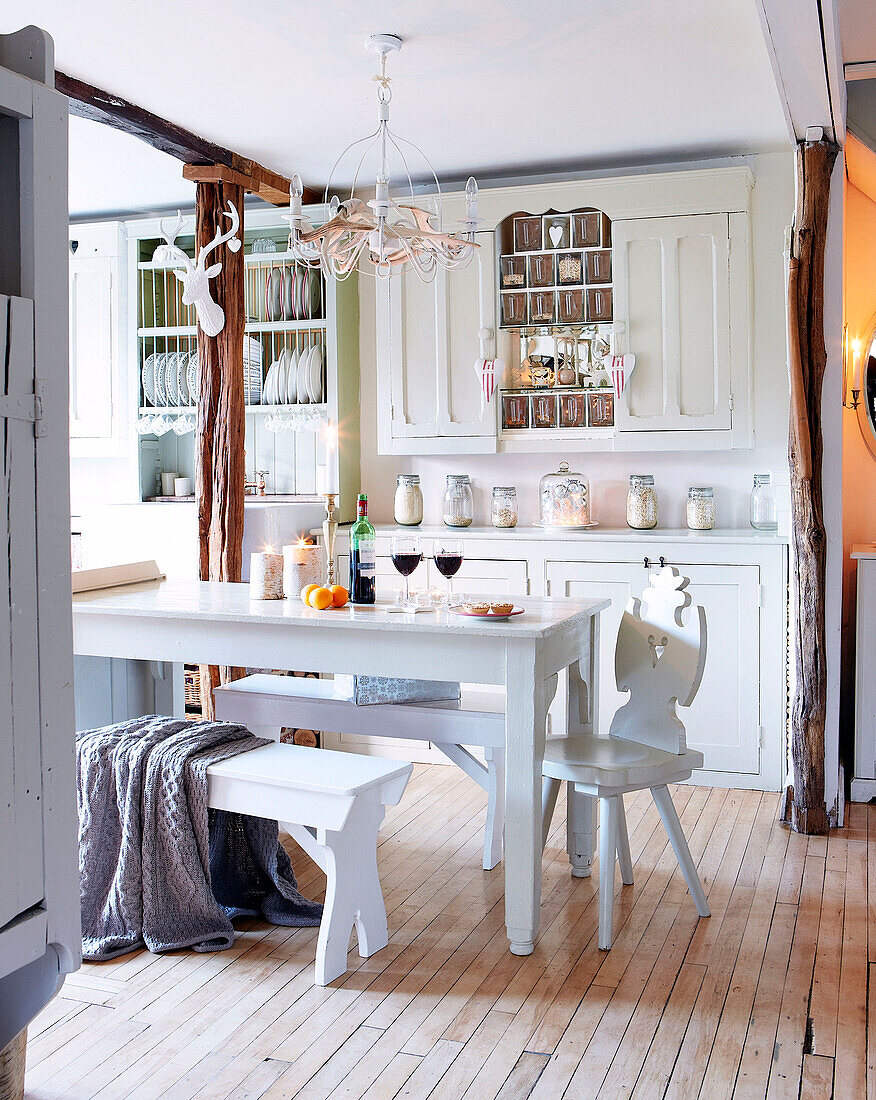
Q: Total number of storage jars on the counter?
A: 6